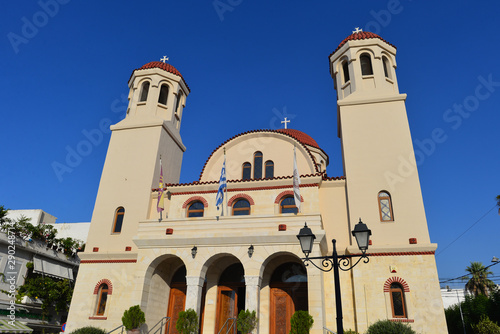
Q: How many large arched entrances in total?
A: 3